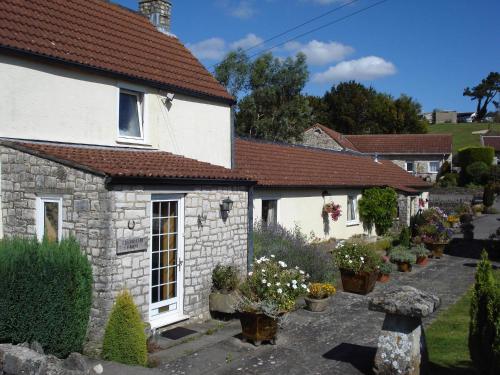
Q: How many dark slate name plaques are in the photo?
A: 1